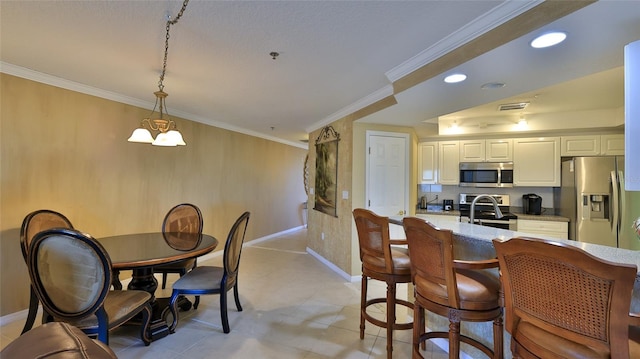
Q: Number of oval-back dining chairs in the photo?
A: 4